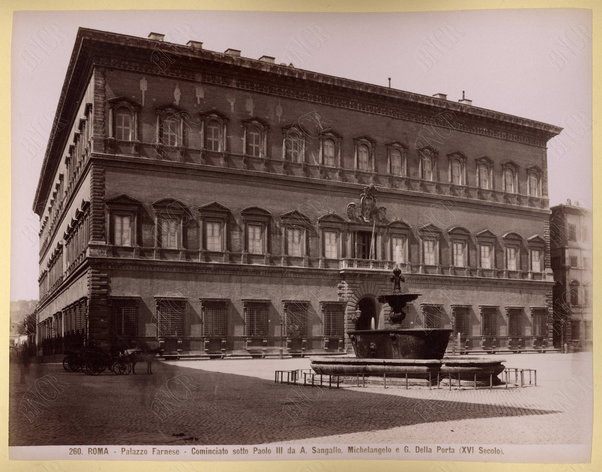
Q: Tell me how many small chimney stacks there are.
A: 6